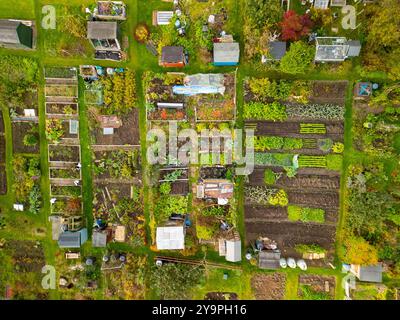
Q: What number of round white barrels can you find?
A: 3